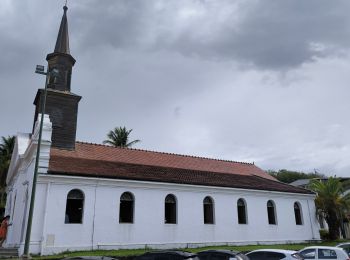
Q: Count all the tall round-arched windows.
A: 7